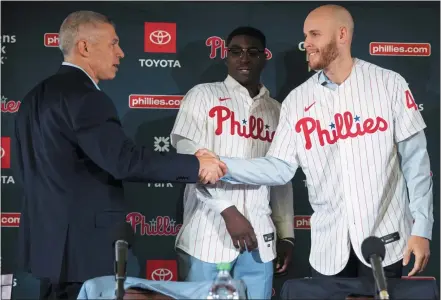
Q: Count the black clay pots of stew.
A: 0